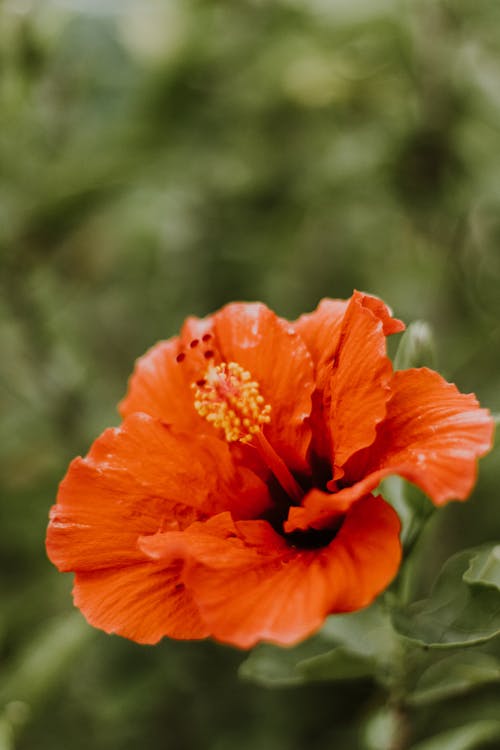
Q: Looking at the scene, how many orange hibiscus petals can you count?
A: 5